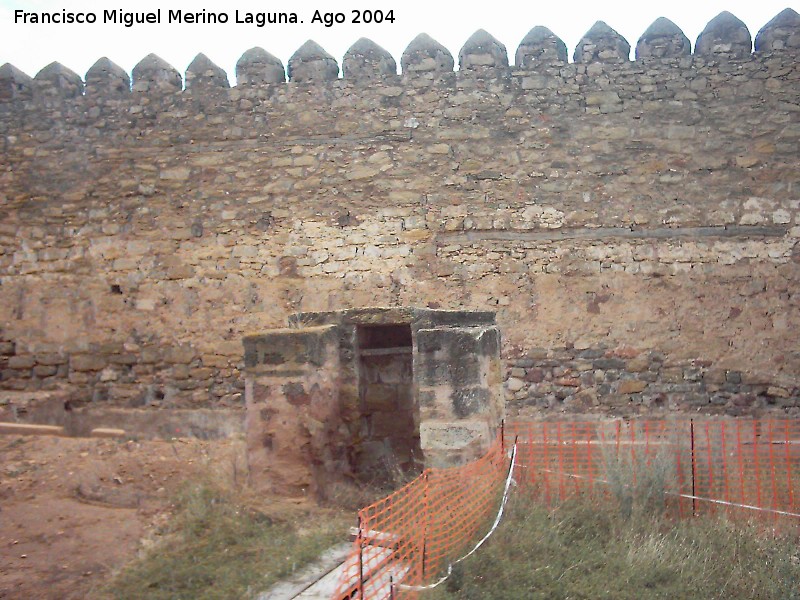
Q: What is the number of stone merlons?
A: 15